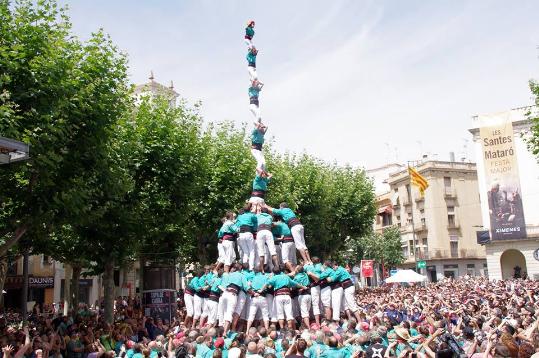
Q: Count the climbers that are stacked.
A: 5